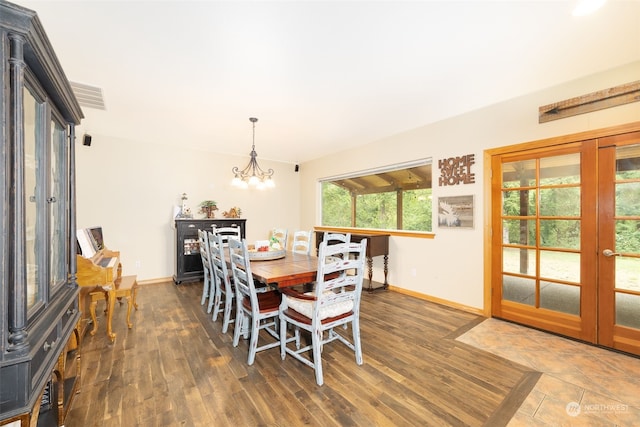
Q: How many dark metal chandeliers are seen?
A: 1